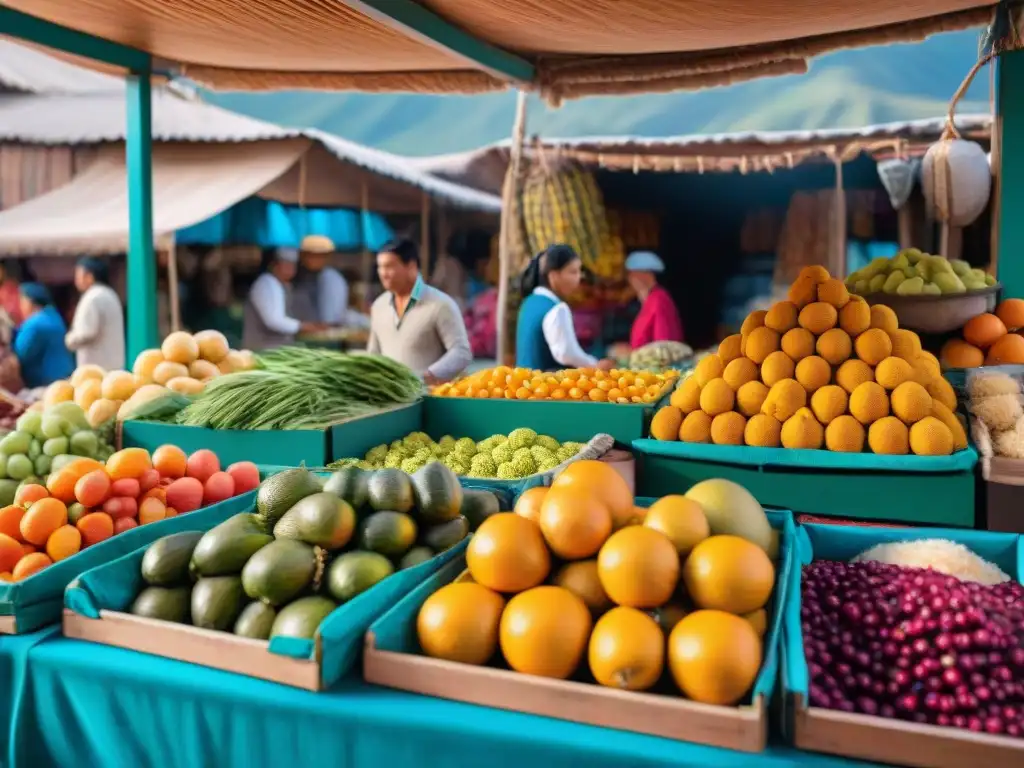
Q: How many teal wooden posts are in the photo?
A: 2